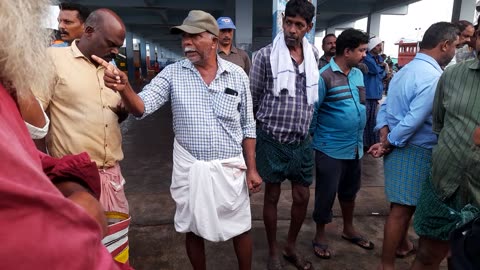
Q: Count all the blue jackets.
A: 1